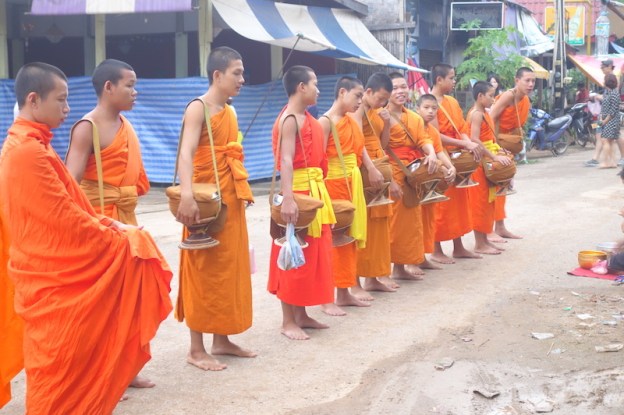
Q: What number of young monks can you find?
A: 11